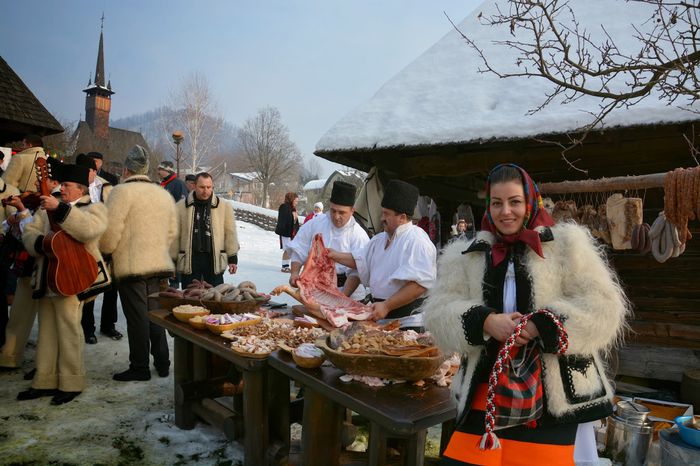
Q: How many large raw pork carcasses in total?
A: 1